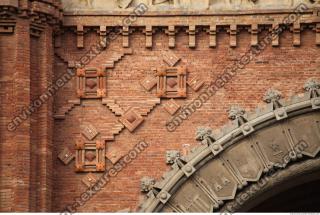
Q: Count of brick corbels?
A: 12